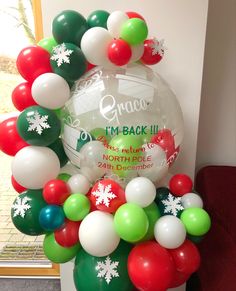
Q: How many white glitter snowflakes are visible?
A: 7